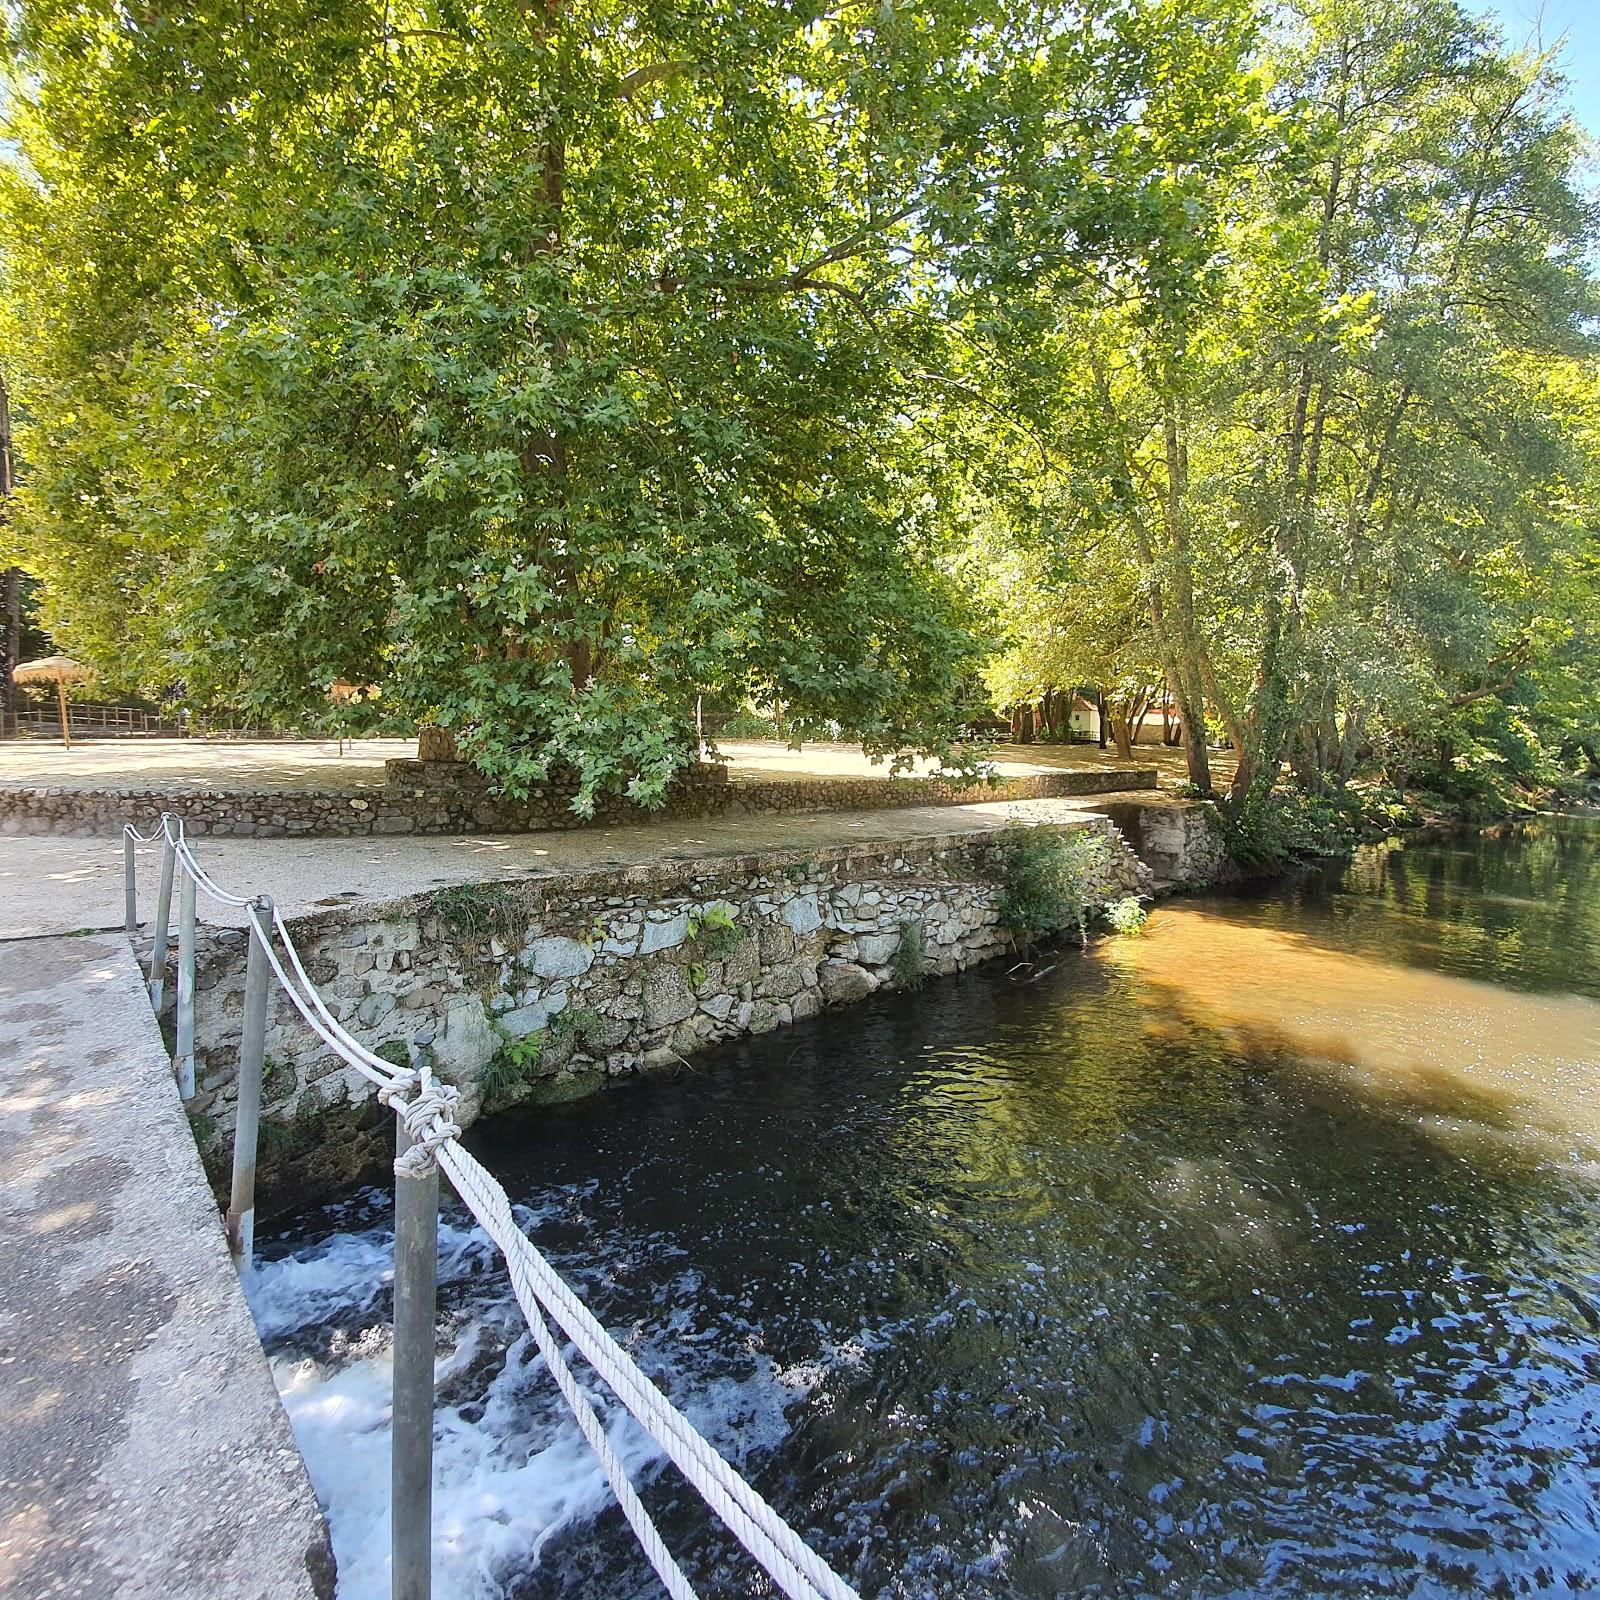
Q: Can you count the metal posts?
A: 5